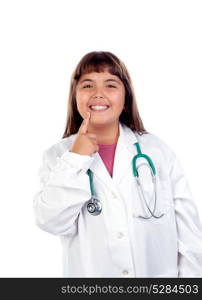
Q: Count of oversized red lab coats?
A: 0